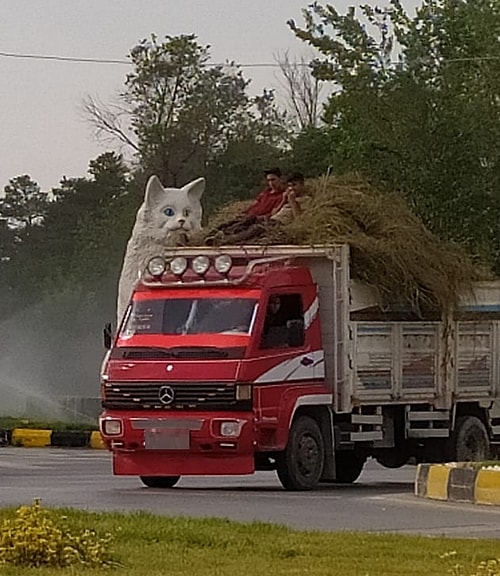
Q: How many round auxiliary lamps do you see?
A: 4